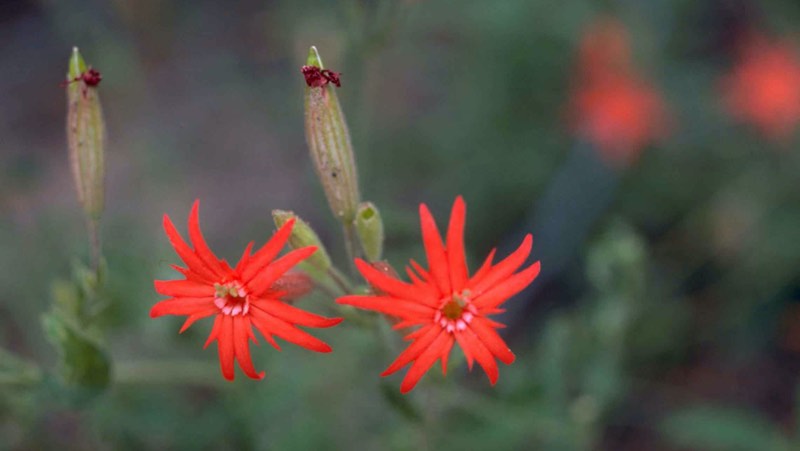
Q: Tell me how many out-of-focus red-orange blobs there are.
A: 2